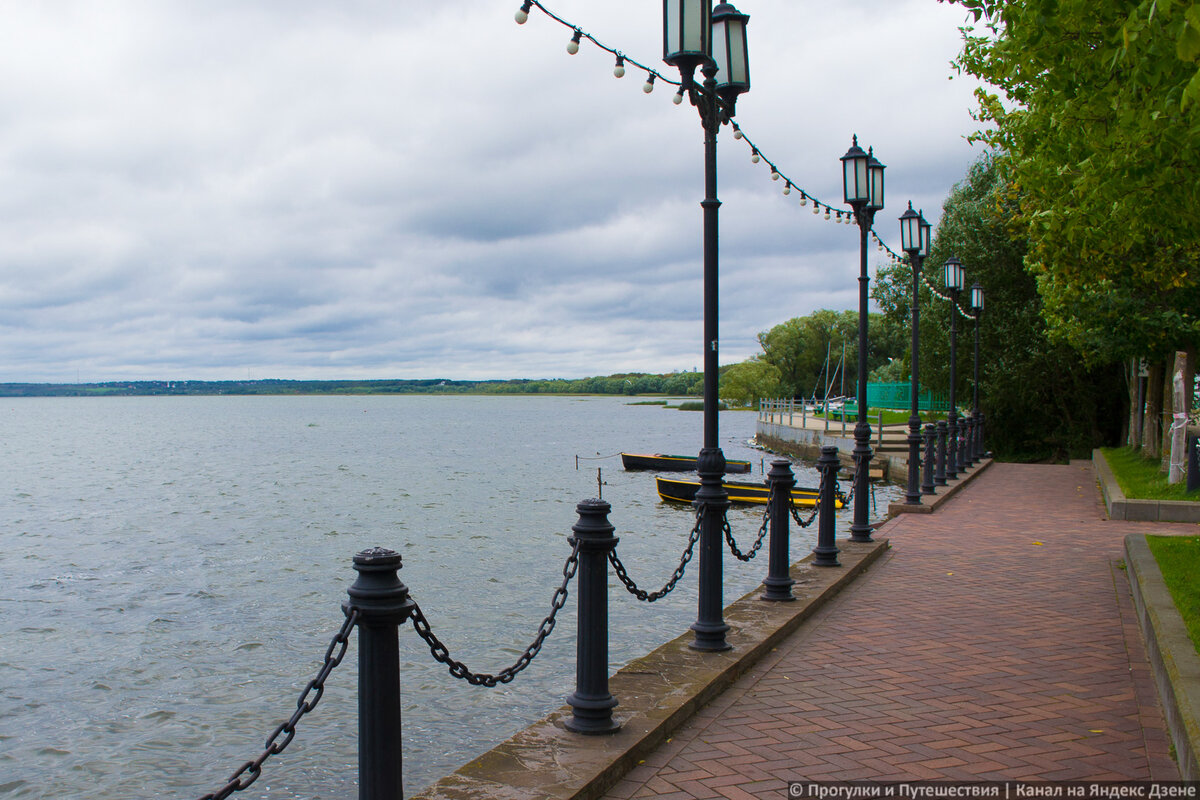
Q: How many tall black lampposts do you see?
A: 5